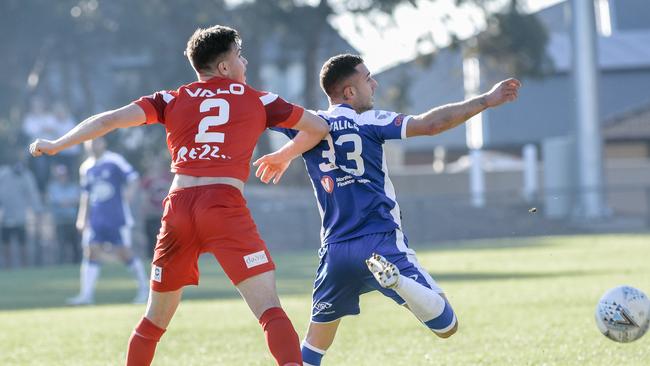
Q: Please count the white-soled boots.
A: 1